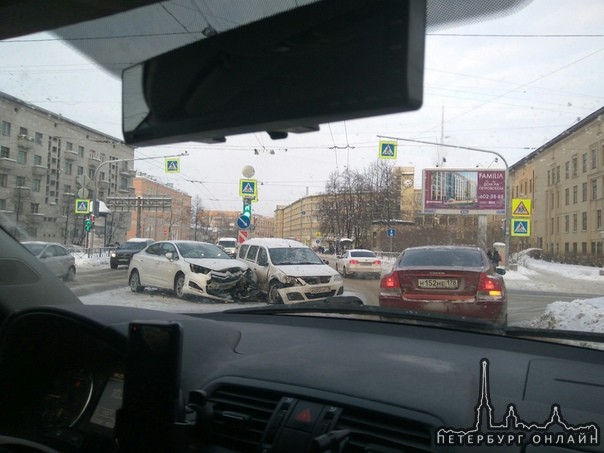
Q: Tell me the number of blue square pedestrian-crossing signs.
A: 5